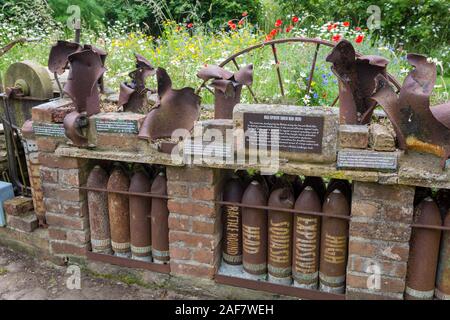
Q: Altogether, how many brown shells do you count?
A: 11